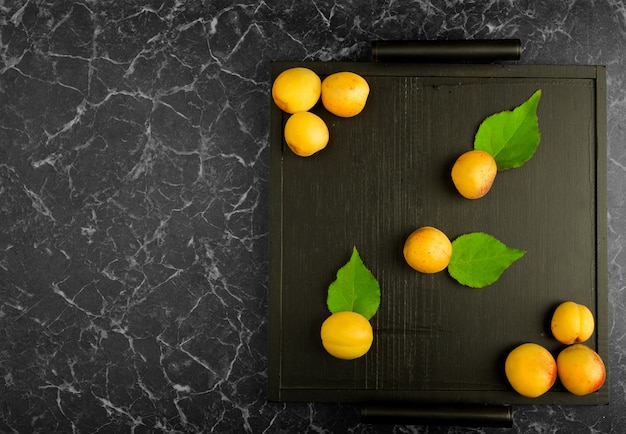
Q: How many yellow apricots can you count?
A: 9